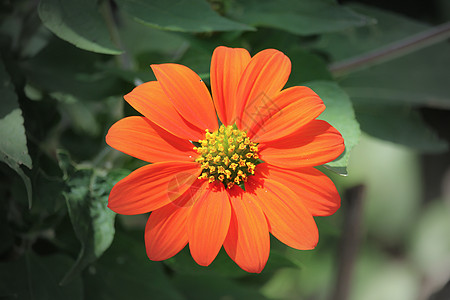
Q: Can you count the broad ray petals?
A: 13